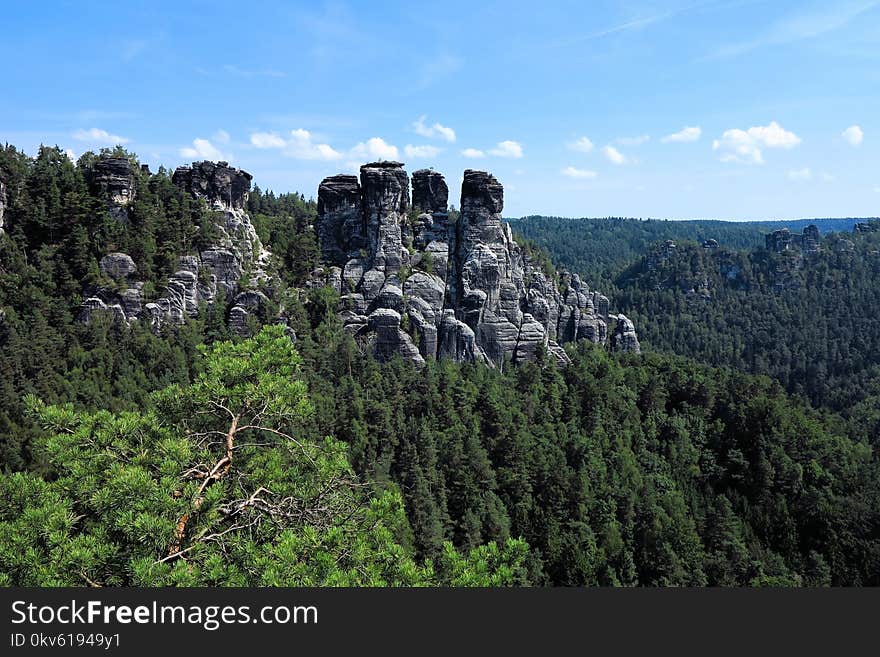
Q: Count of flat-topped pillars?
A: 4